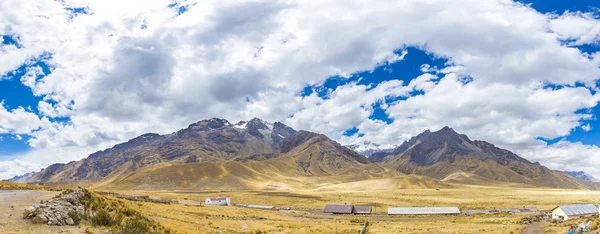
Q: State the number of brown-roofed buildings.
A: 2